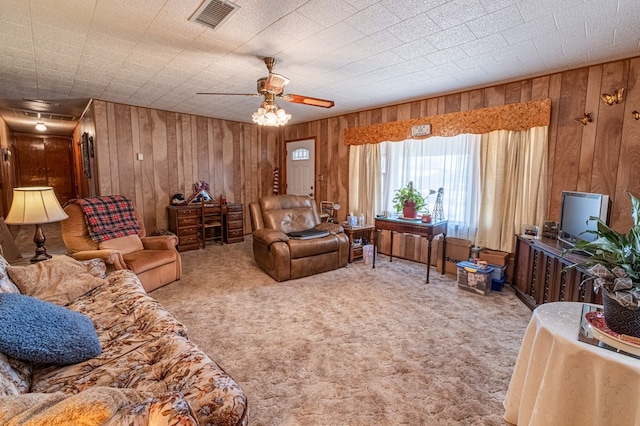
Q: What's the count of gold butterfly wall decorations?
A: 3